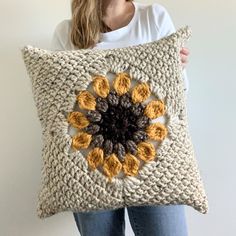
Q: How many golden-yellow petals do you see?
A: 12